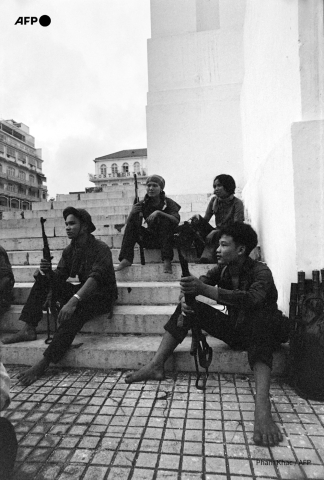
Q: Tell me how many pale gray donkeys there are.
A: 0